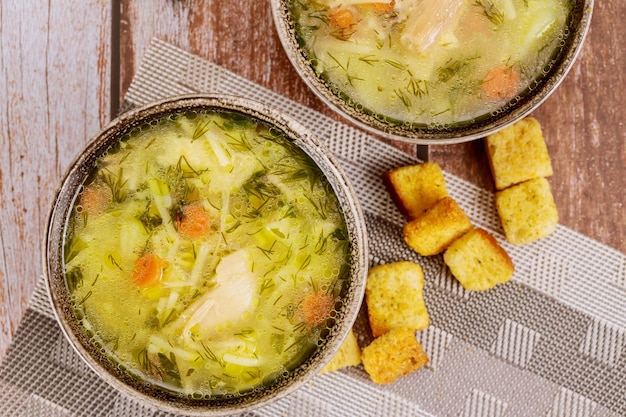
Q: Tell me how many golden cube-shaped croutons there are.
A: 8